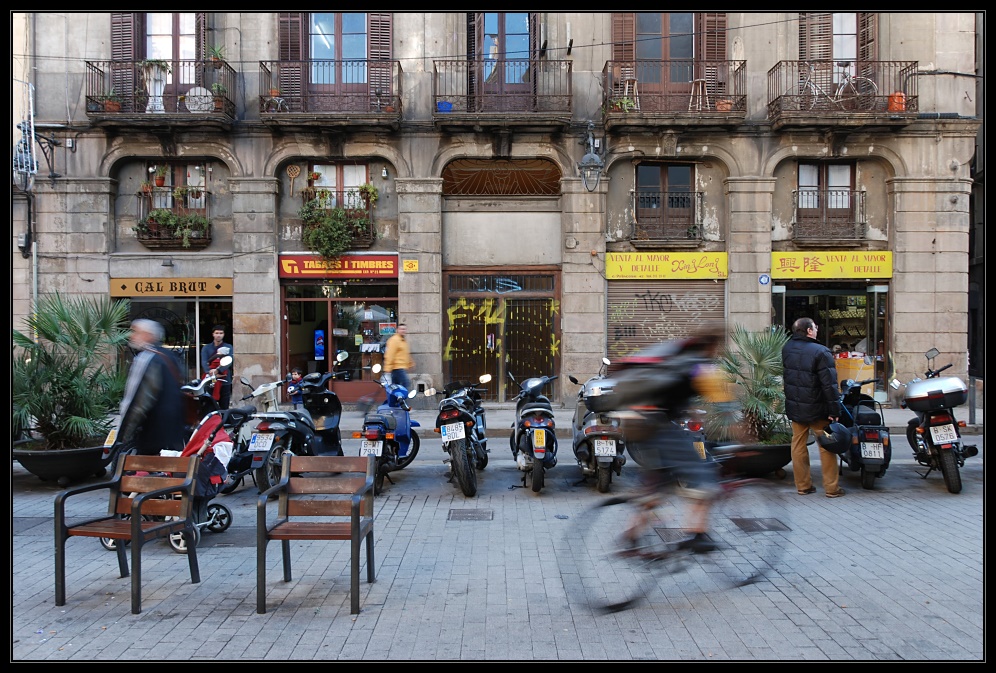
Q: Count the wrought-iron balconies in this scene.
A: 9